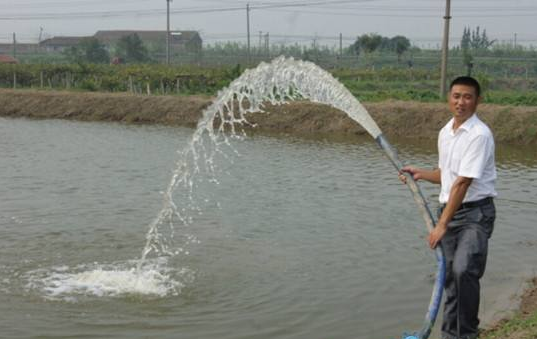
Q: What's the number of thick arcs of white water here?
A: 1